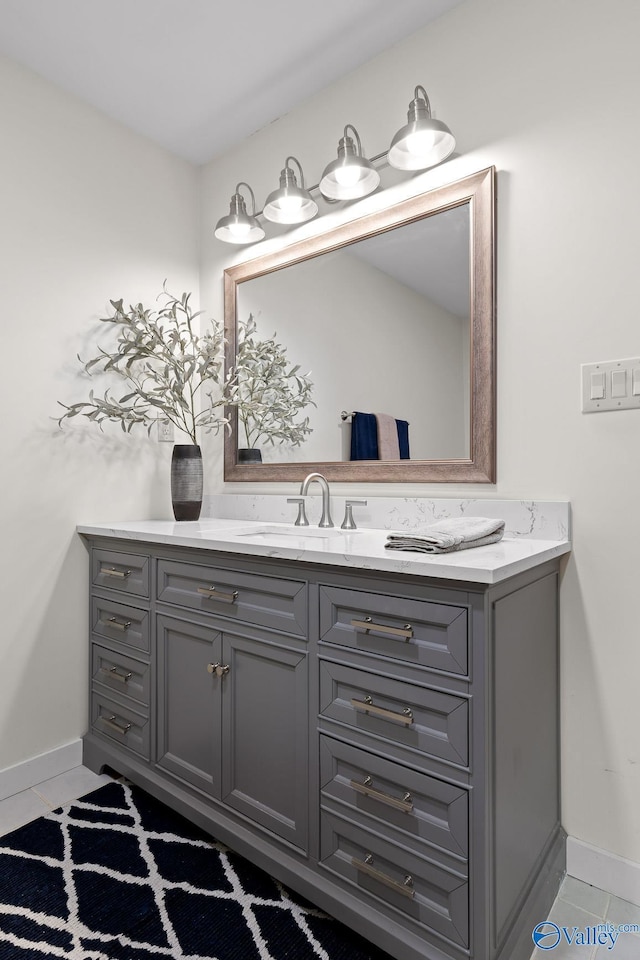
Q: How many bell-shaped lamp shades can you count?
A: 4